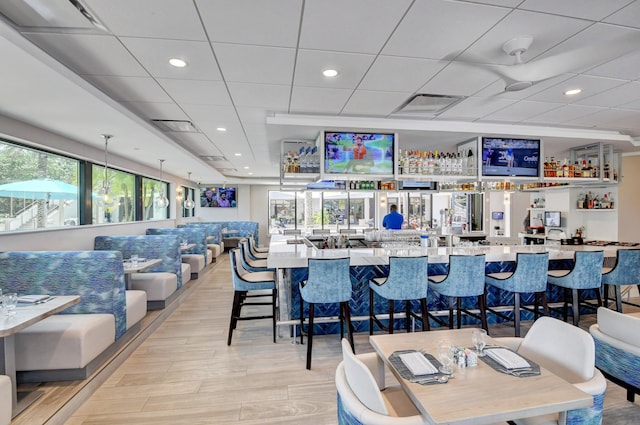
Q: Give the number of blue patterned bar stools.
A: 10